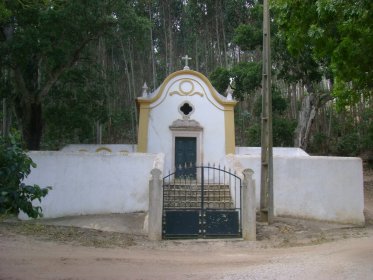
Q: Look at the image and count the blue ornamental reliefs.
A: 0